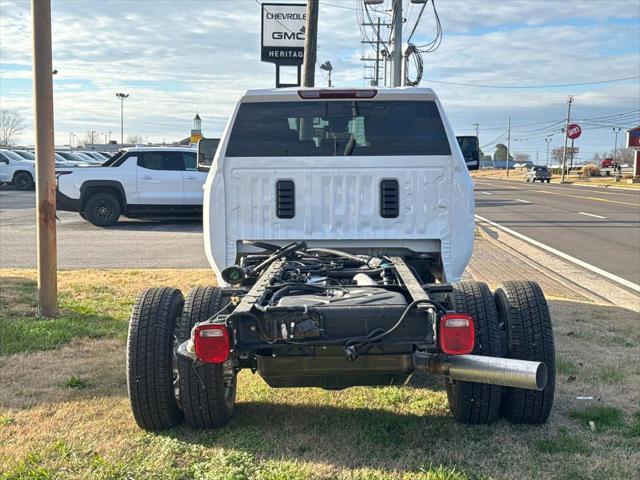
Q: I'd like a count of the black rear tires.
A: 4